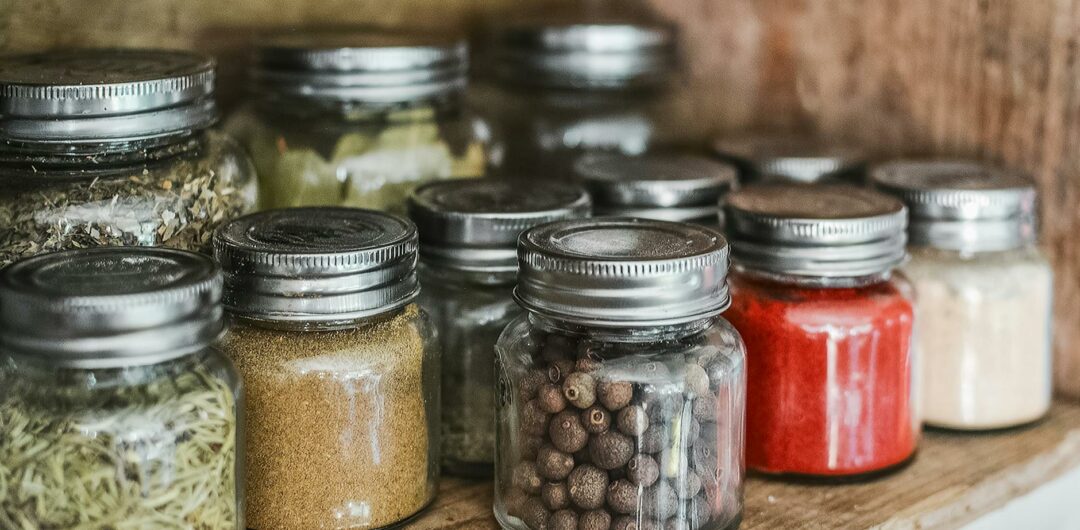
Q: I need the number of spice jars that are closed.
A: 11